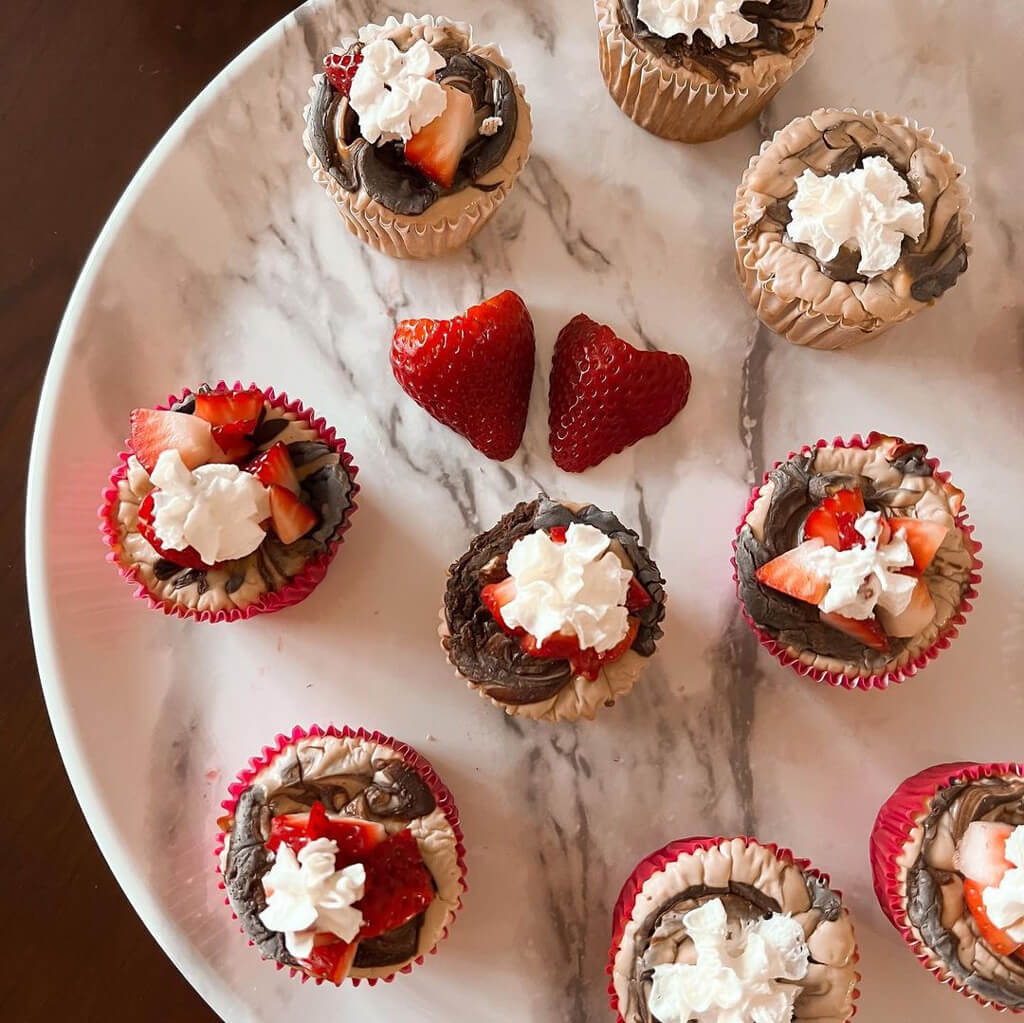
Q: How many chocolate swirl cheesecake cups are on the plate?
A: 9